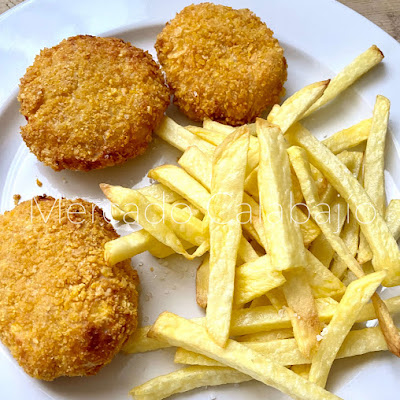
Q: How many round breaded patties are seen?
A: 3